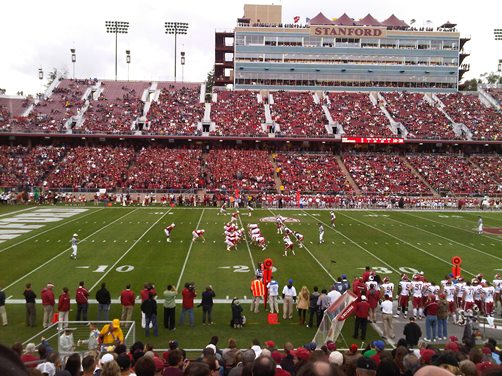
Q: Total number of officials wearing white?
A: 3